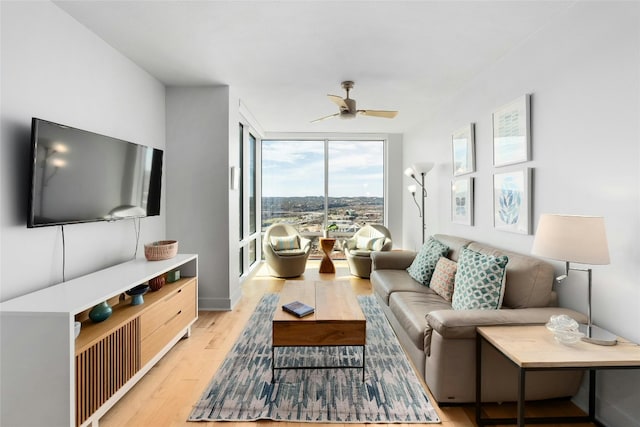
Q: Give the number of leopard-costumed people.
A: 0